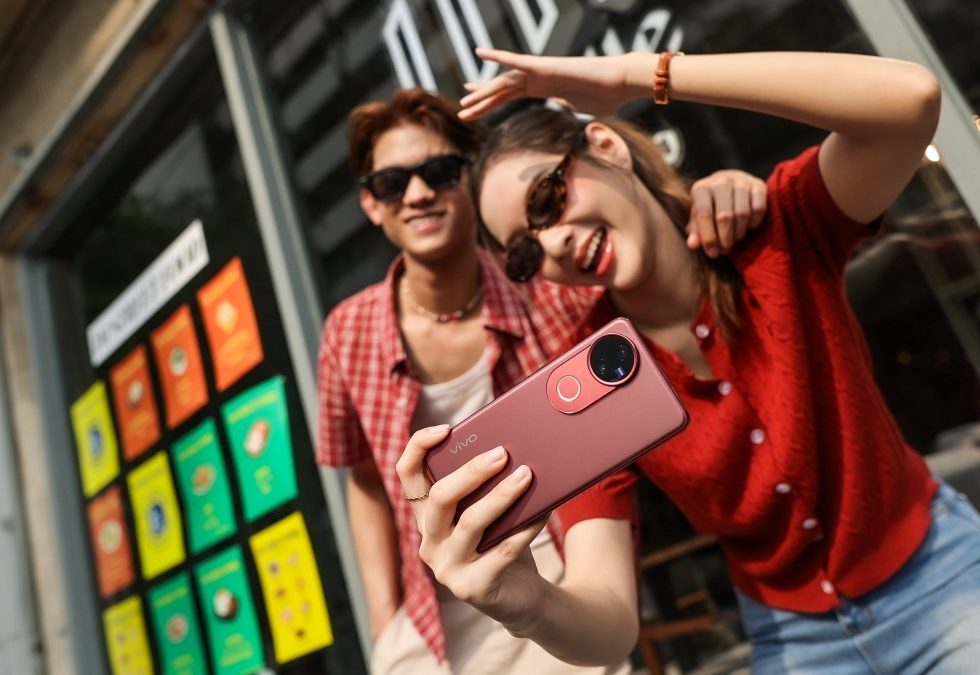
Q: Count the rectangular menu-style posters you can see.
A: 12